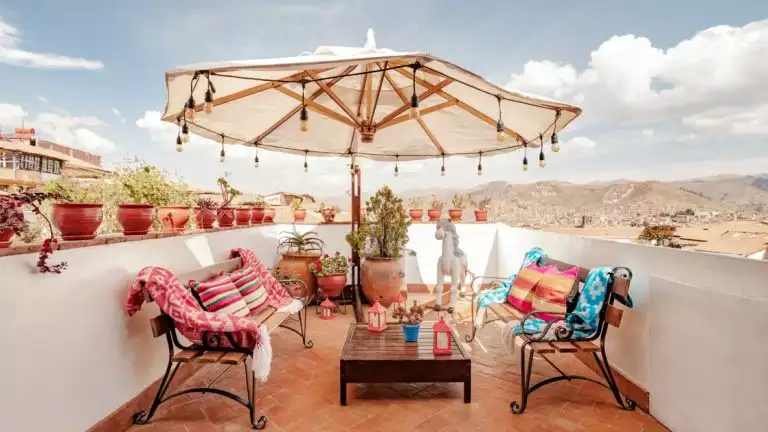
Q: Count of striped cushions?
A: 4